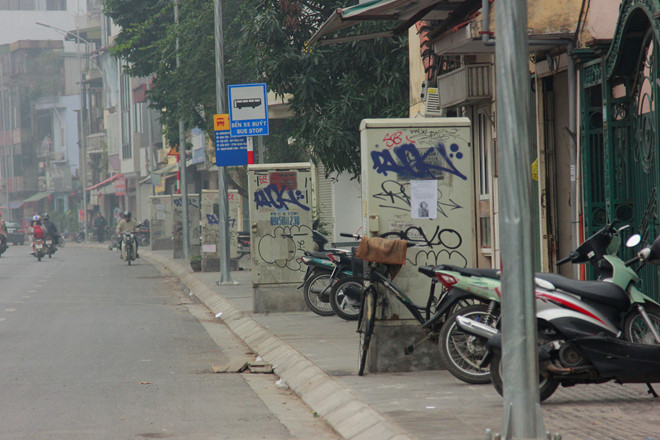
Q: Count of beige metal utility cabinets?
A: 5